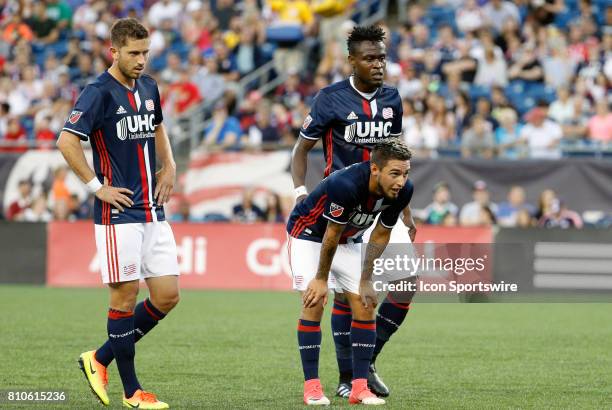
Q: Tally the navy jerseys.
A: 3